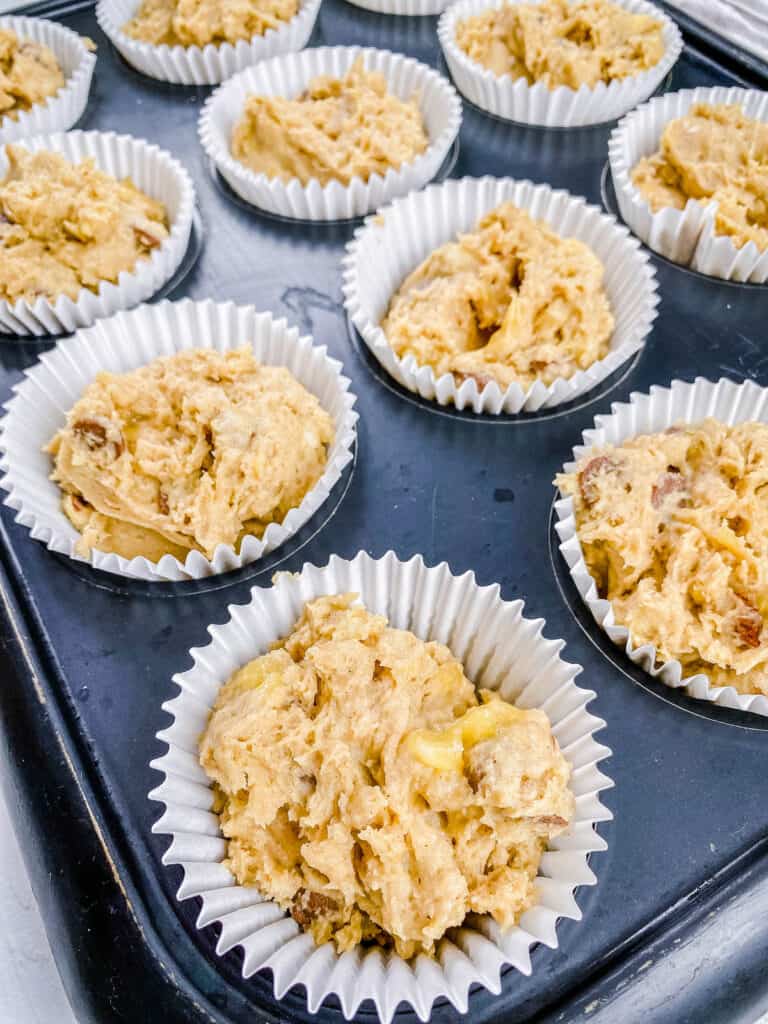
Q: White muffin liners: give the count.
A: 11